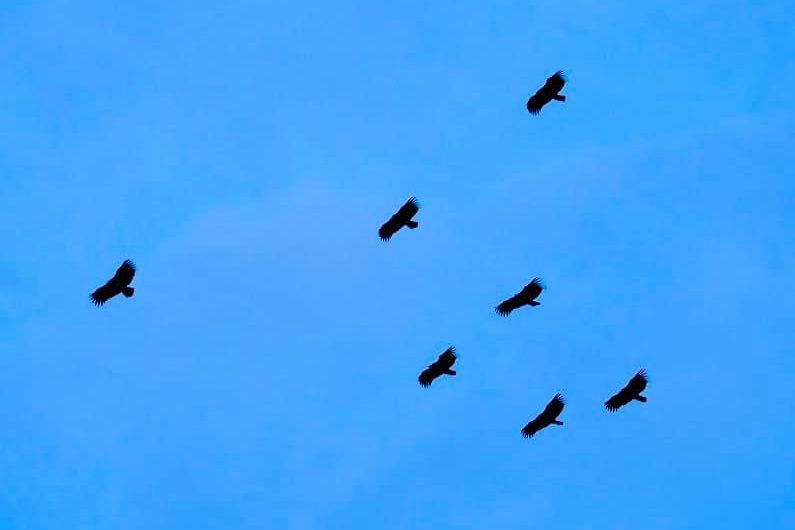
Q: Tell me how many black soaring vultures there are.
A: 7